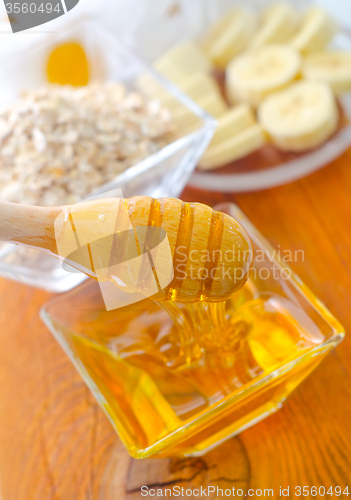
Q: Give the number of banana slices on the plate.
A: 11